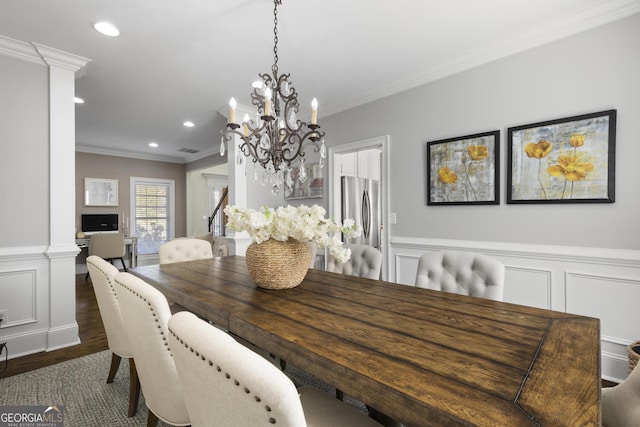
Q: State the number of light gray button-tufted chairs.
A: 2